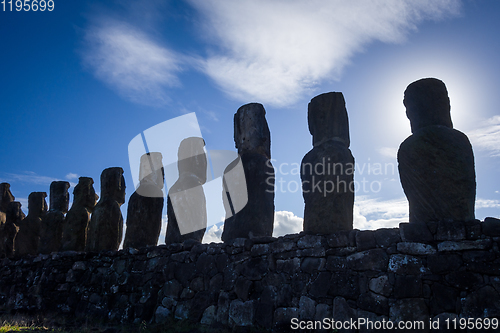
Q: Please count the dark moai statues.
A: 11